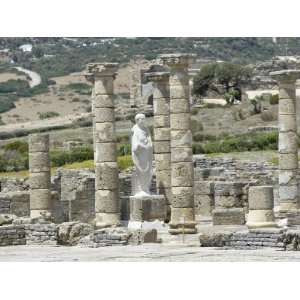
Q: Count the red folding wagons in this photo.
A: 0